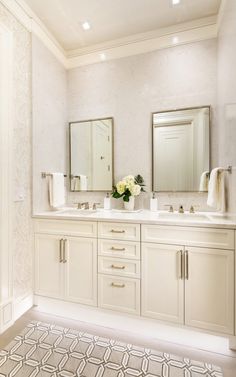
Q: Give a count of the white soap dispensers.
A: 2